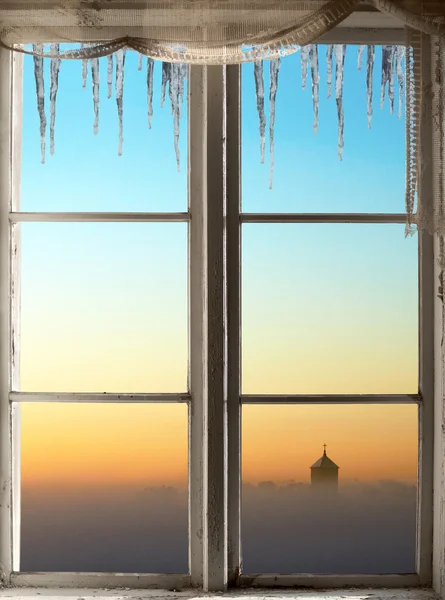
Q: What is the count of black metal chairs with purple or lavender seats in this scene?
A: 0